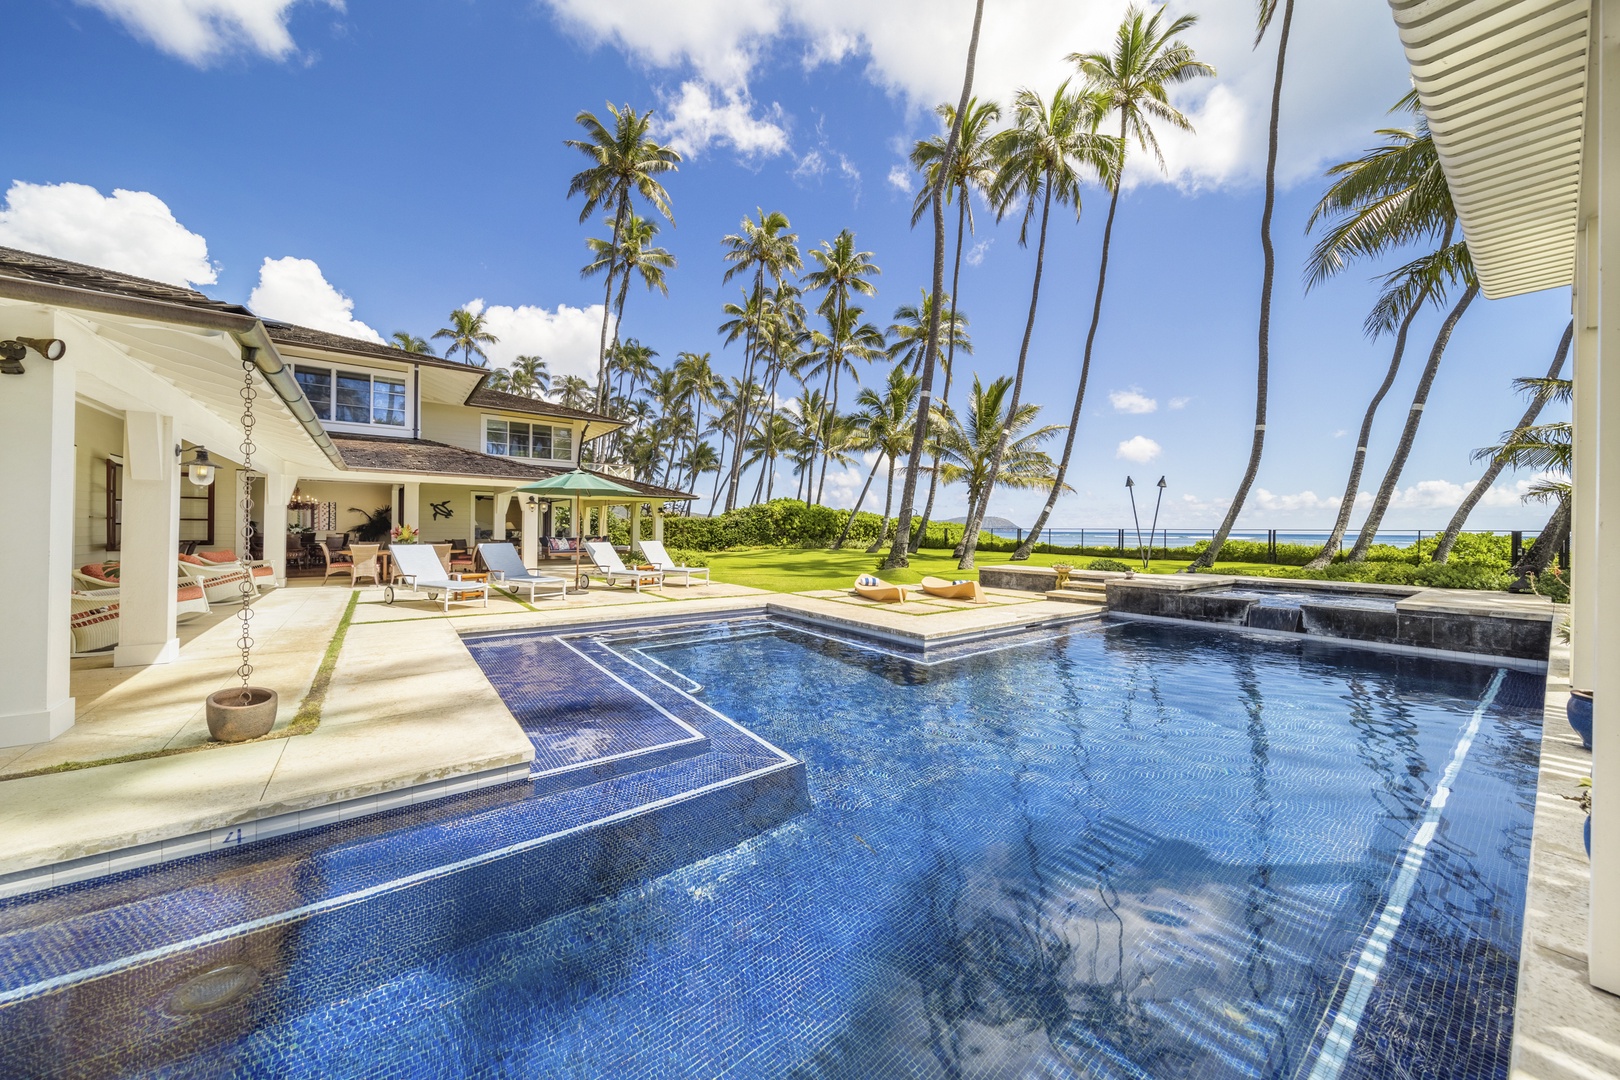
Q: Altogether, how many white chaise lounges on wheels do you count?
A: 4